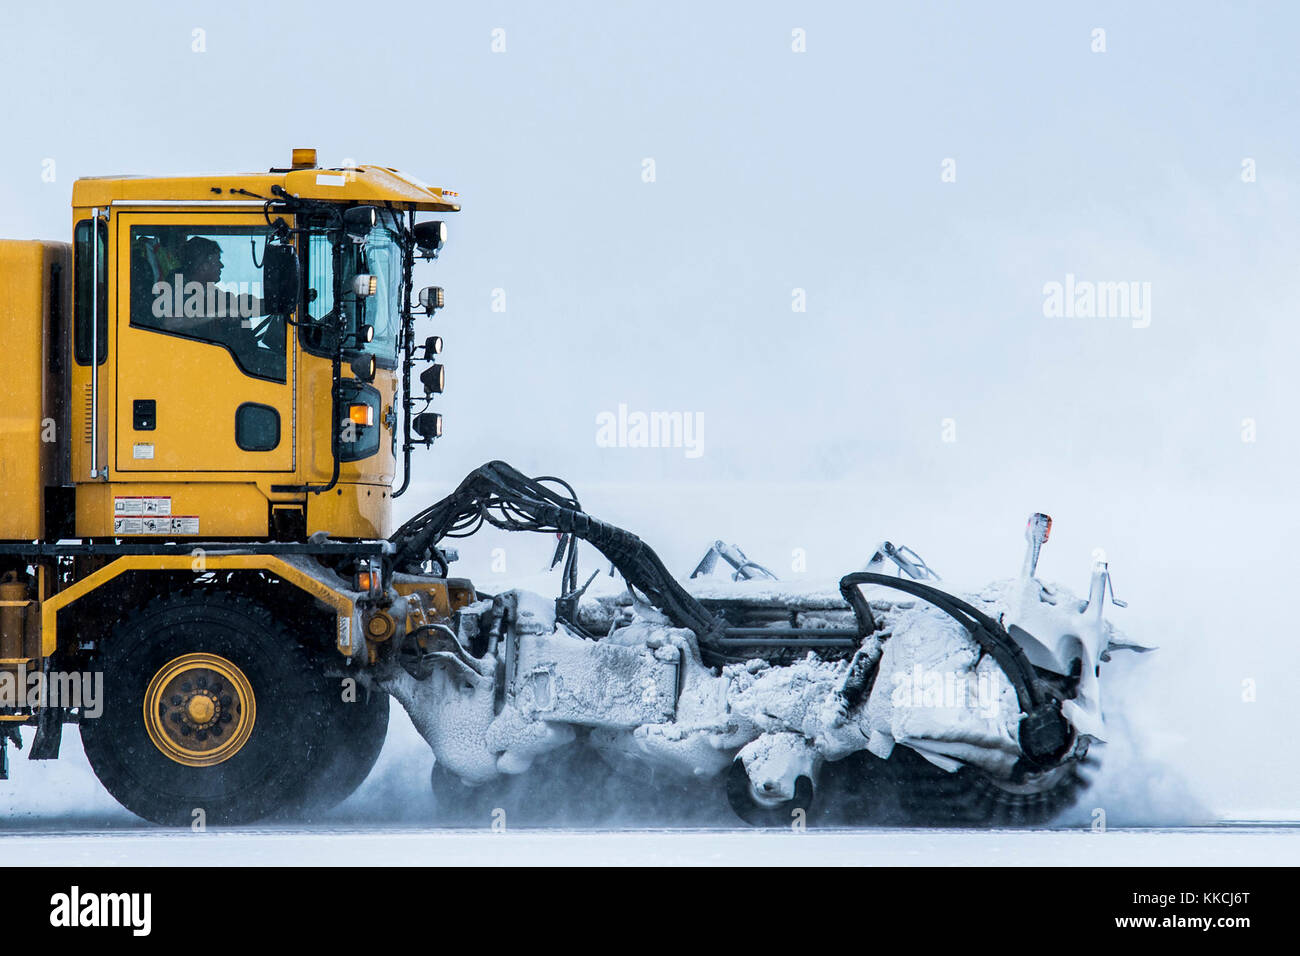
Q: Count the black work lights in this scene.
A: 7